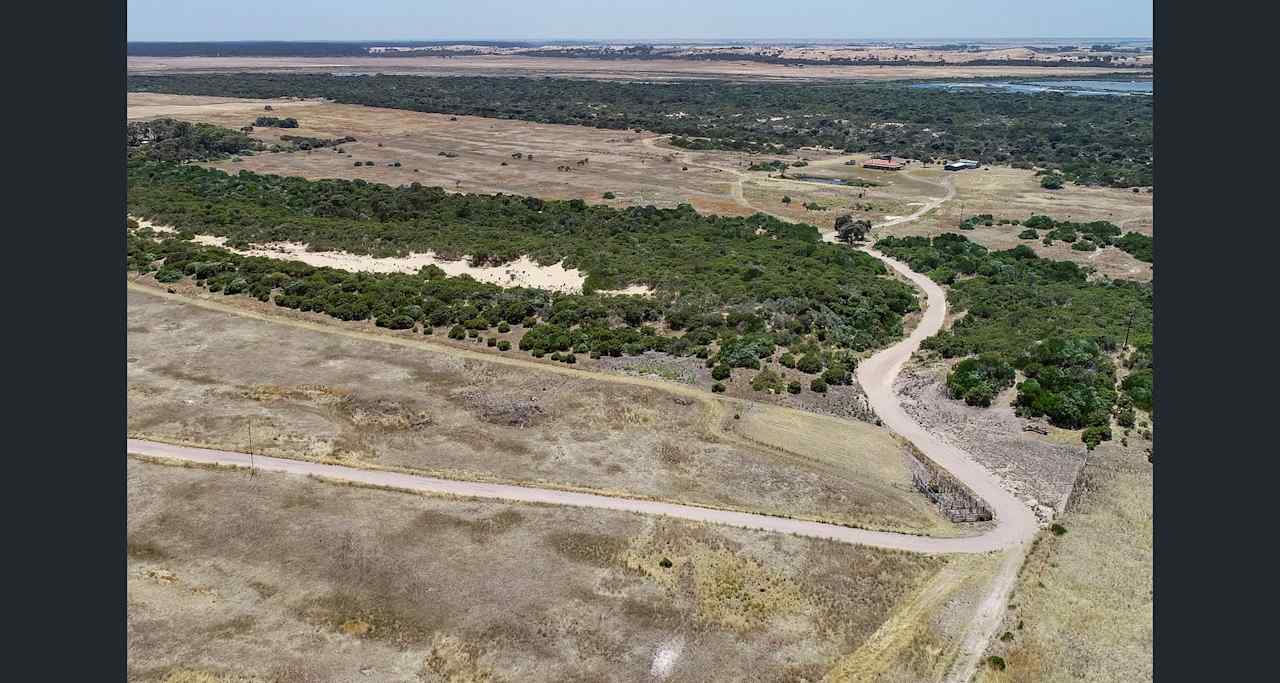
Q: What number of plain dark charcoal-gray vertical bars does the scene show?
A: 2